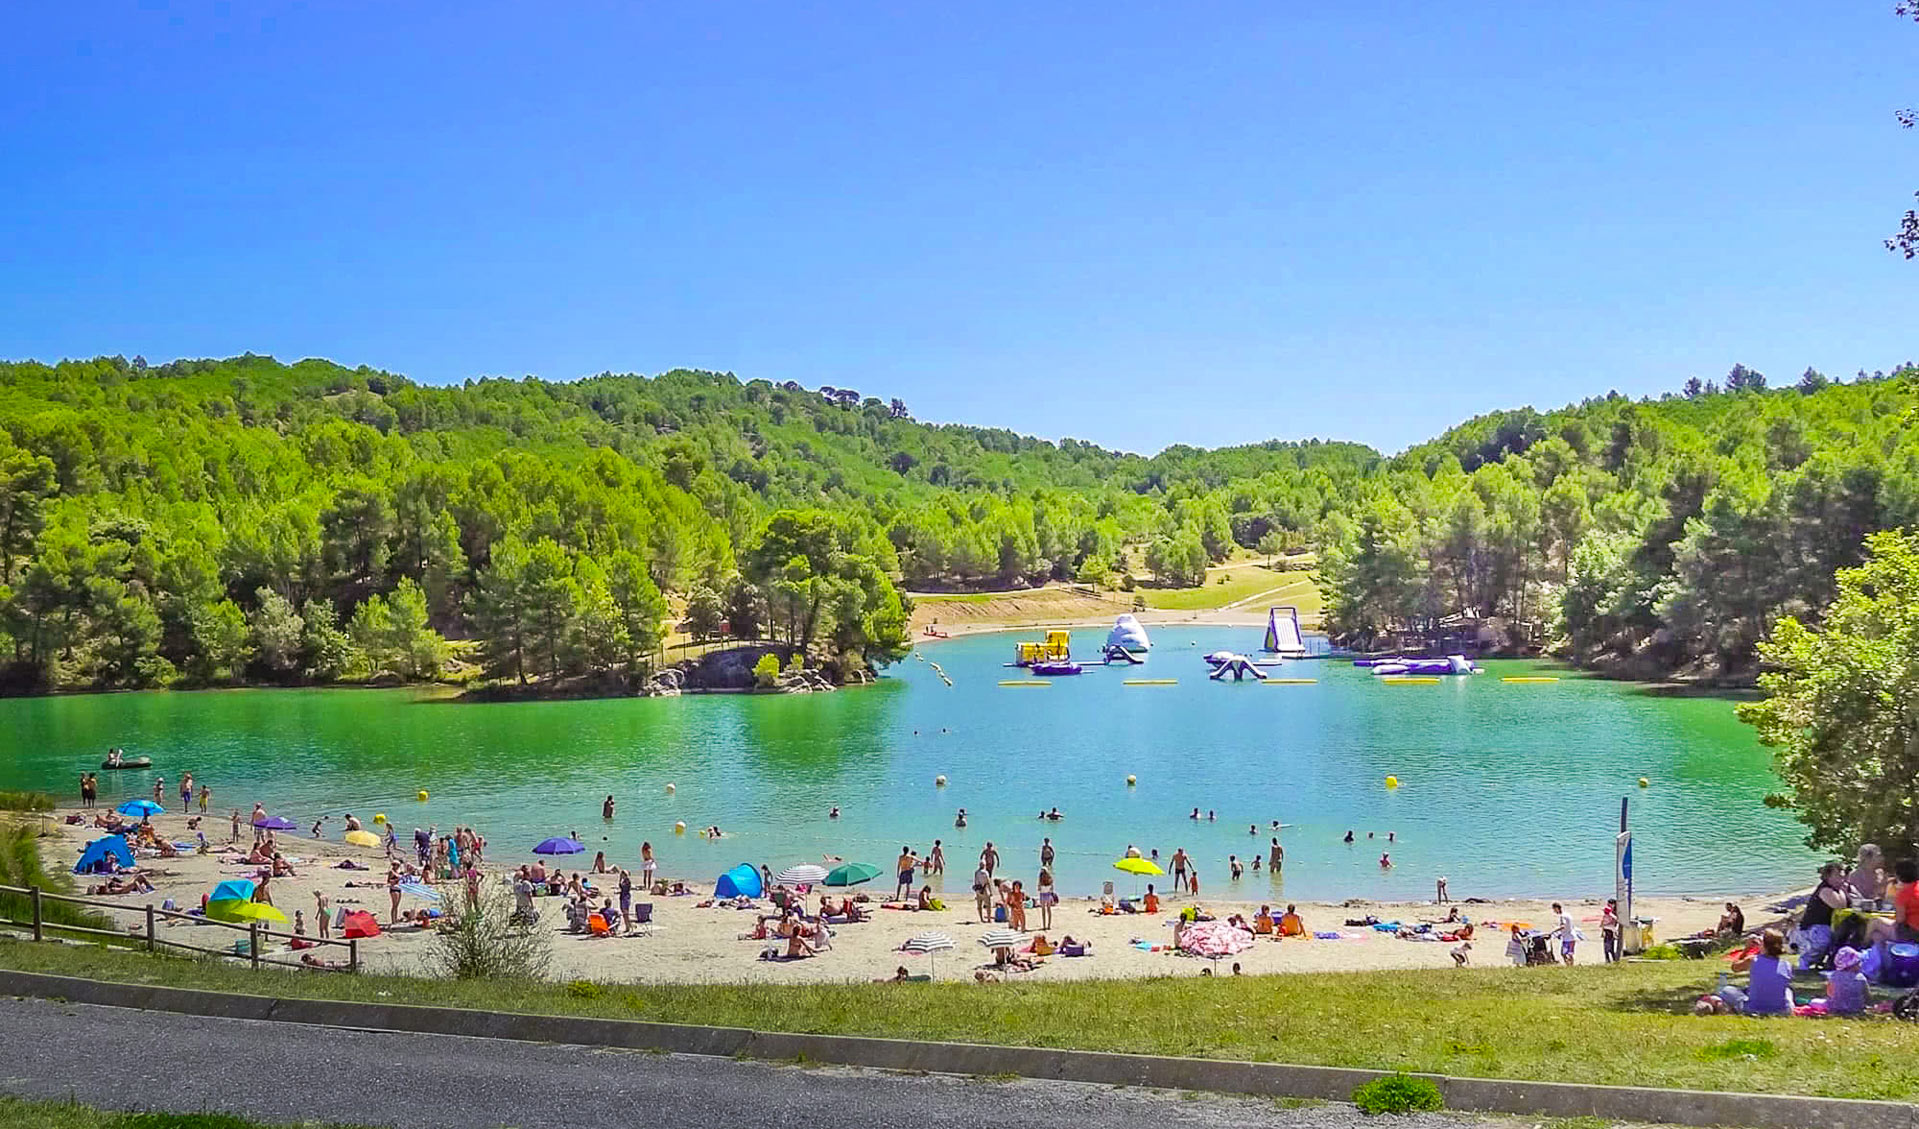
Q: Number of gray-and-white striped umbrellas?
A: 3